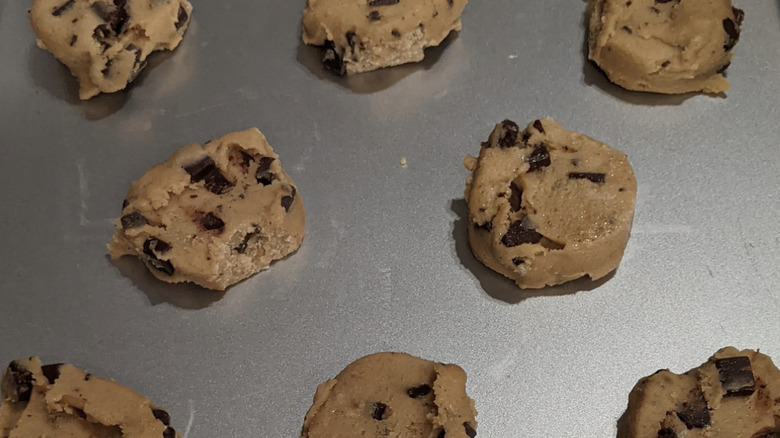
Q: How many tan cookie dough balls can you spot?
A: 8